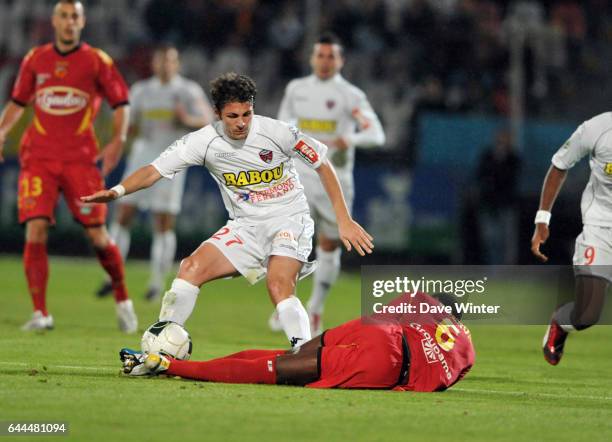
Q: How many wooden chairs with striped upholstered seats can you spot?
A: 0